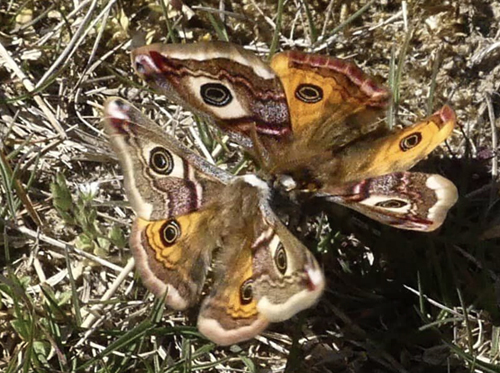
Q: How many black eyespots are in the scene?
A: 8